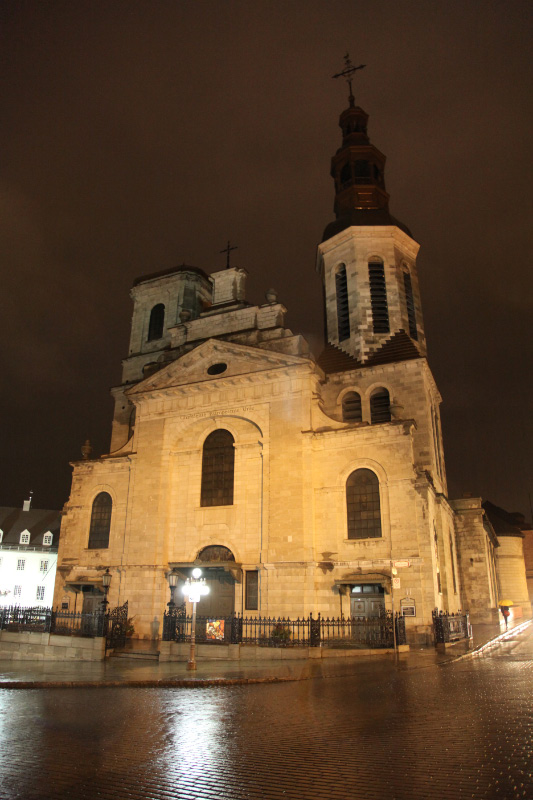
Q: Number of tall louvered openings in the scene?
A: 3